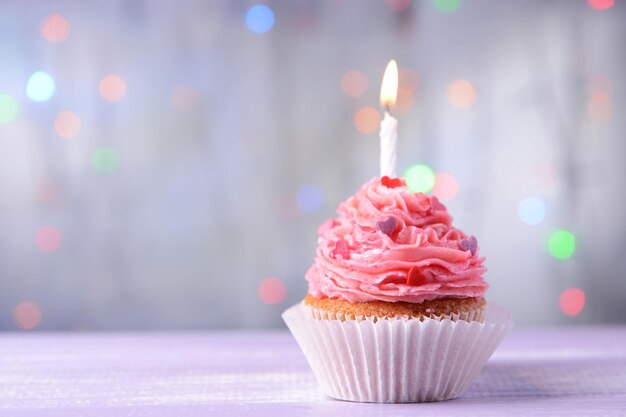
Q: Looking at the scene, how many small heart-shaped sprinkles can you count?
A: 6